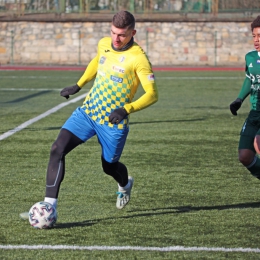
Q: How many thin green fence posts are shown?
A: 4